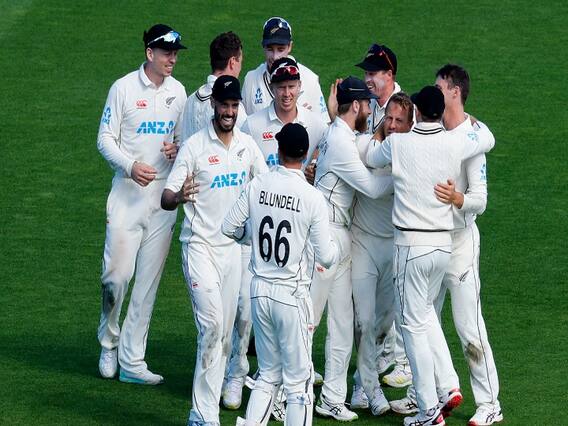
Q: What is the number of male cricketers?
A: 11